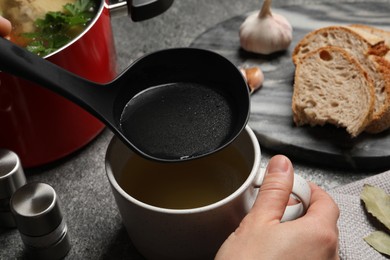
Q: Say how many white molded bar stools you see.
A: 0